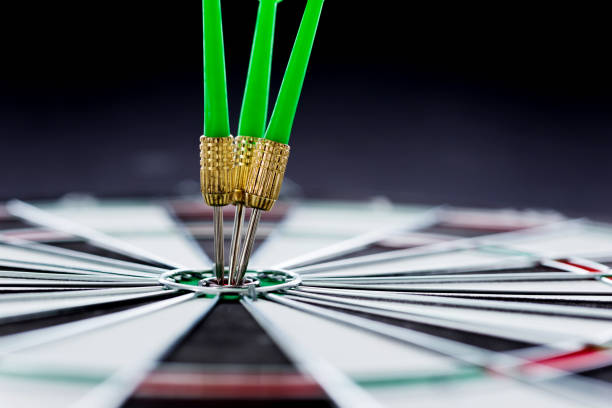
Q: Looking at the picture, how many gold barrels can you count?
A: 3